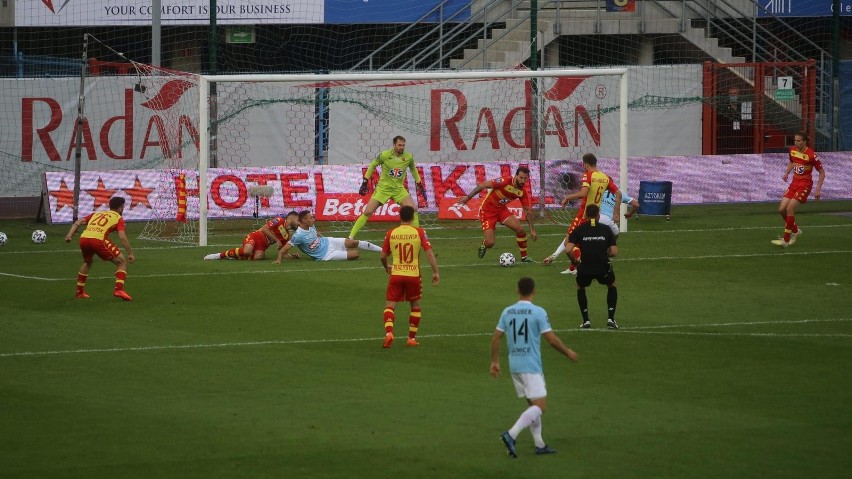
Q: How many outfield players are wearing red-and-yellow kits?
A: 6